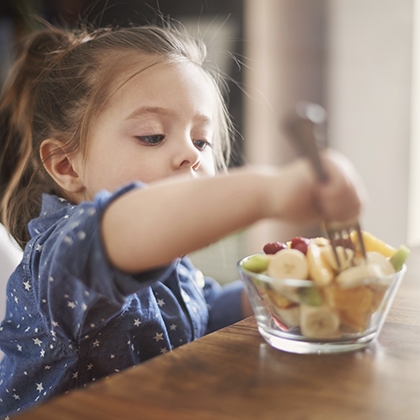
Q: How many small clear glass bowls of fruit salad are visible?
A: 1